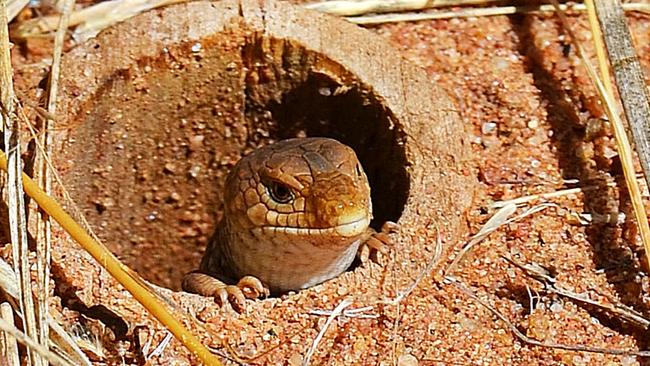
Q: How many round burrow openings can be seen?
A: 1